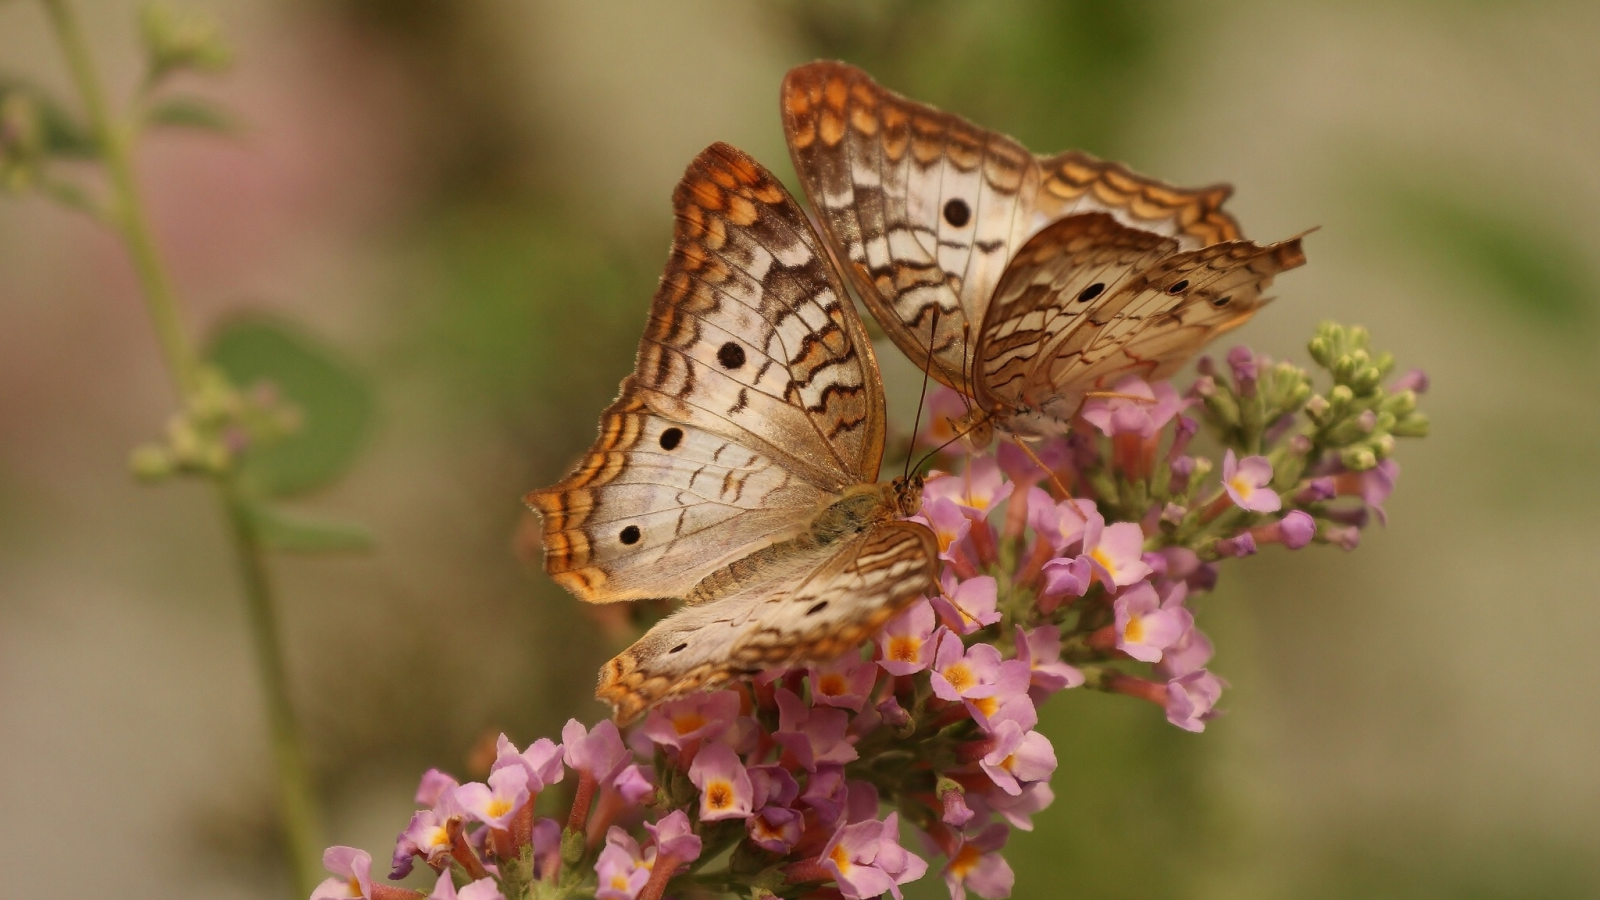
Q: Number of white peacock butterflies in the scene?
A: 2